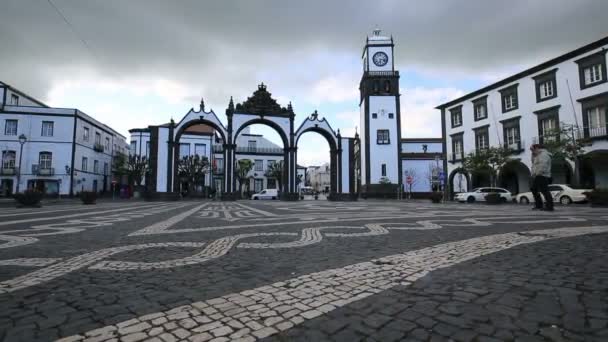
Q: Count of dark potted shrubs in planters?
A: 5